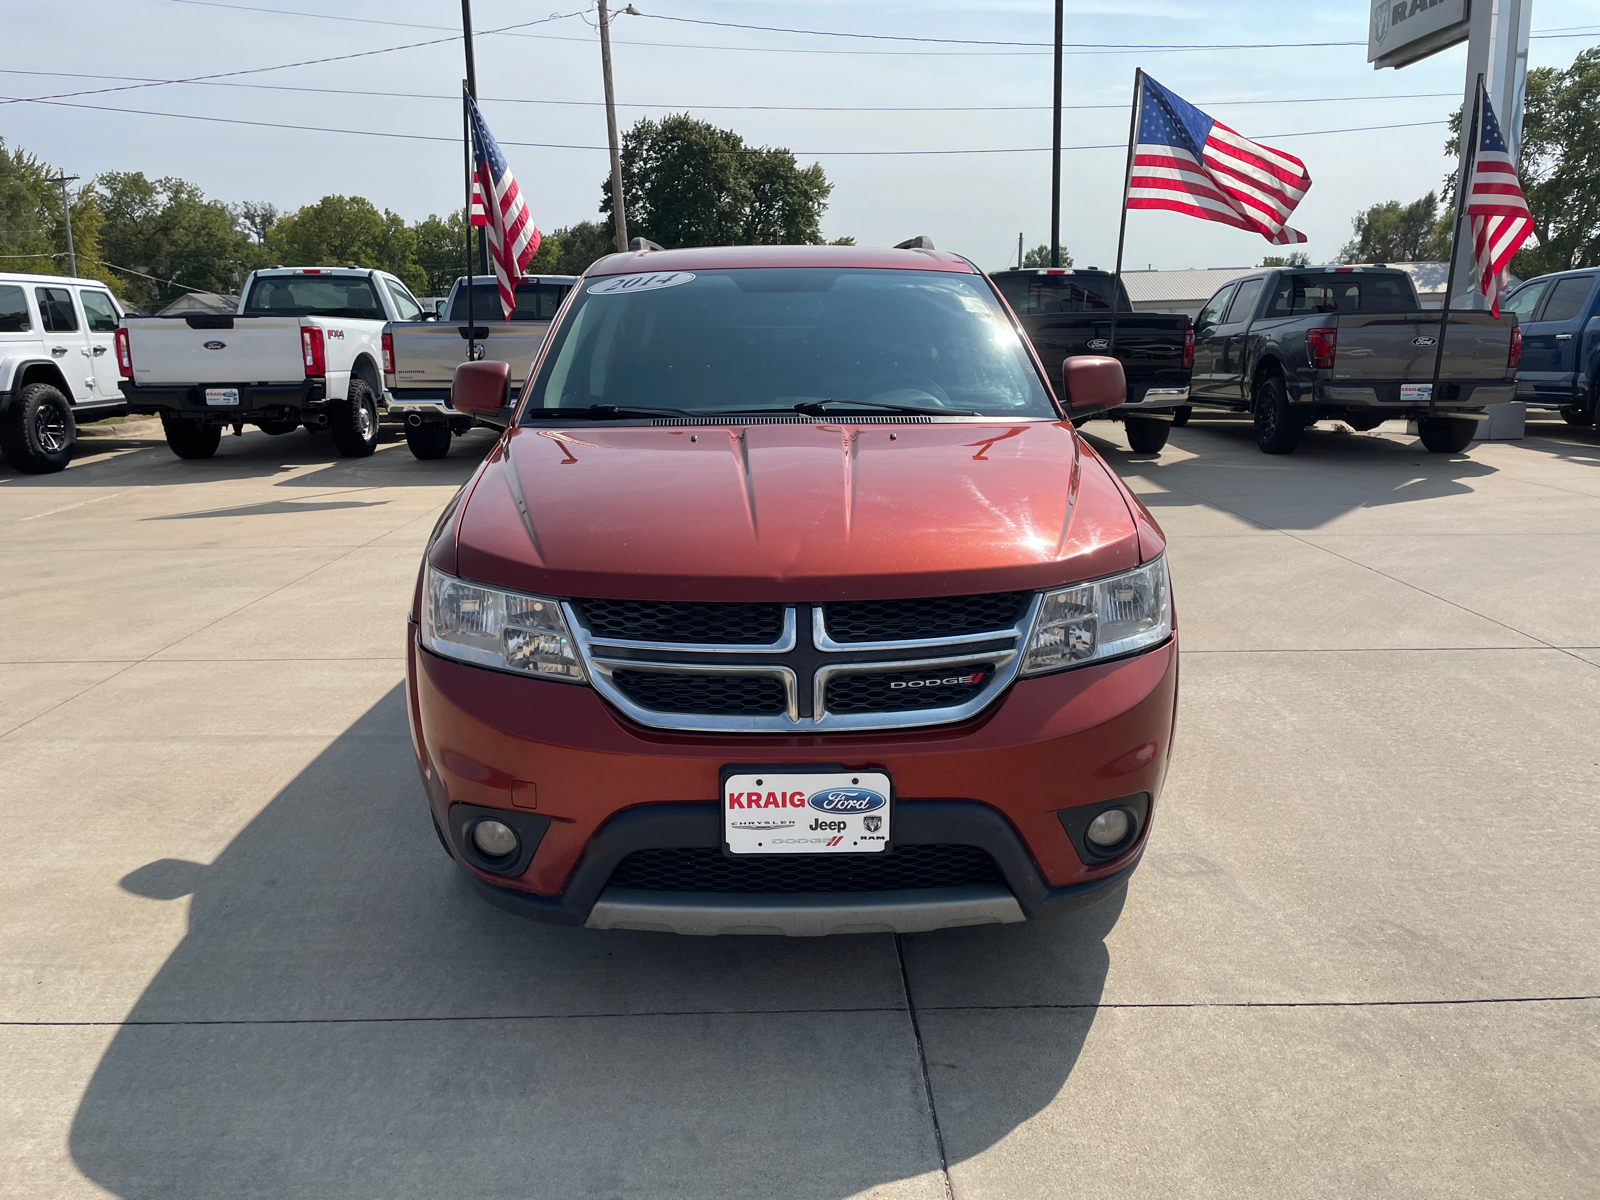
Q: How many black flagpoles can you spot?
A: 3